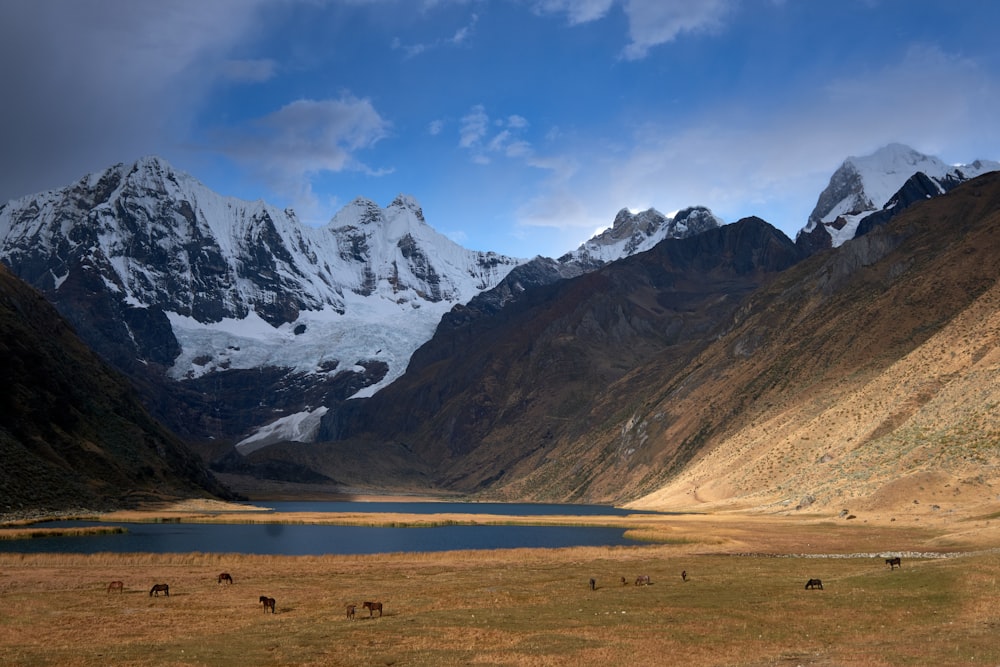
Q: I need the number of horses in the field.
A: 12